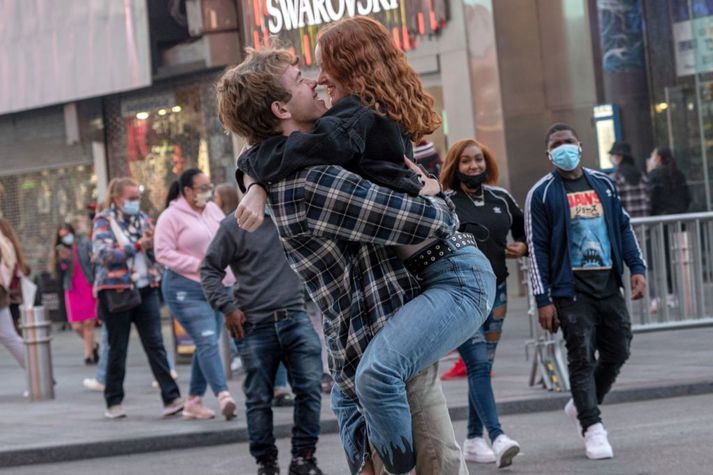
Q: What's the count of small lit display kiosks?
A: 1